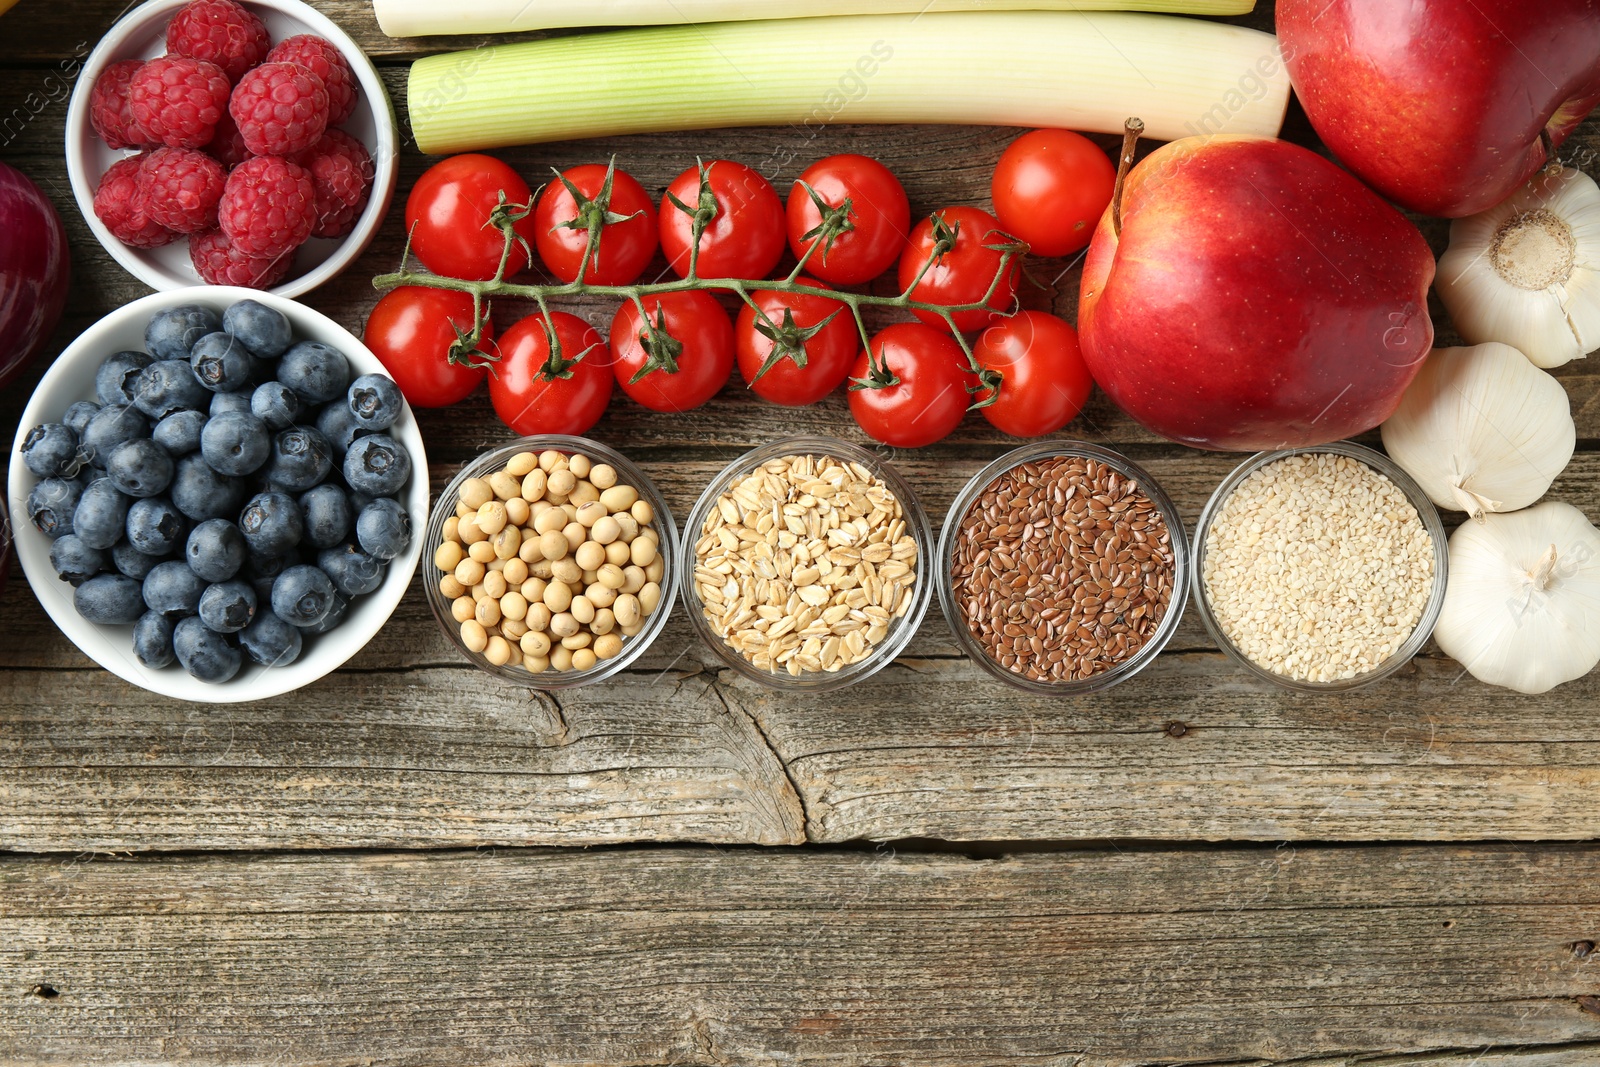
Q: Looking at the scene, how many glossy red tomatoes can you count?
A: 12